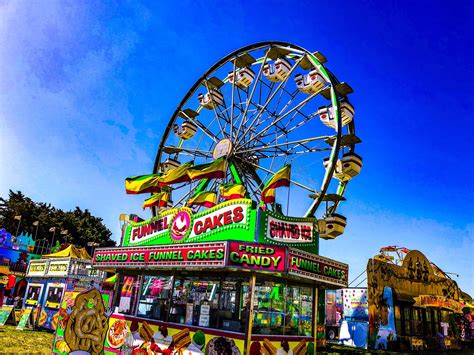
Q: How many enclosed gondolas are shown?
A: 9